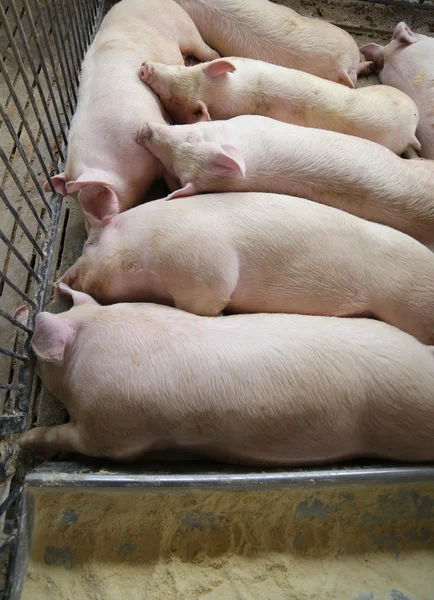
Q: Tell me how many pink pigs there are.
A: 7